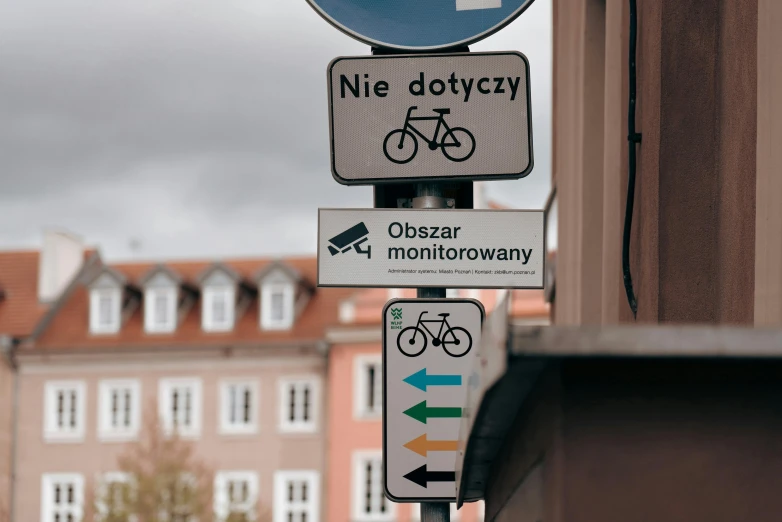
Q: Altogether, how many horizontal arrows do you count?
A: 4